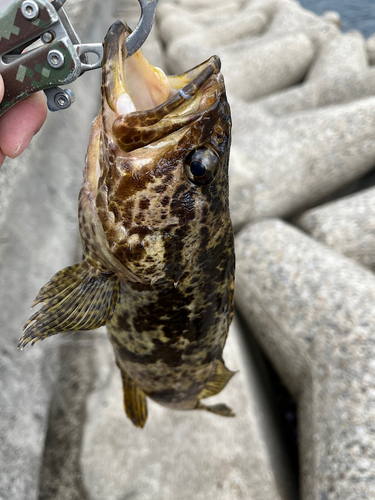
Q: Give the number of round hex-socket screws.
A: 3